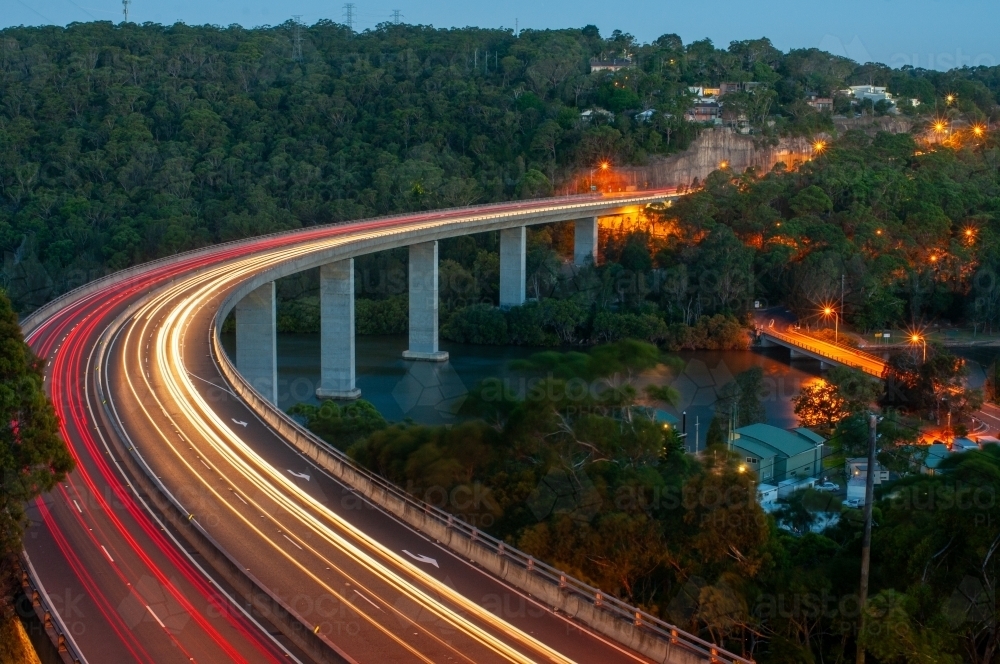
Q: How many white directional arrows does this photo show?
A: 3